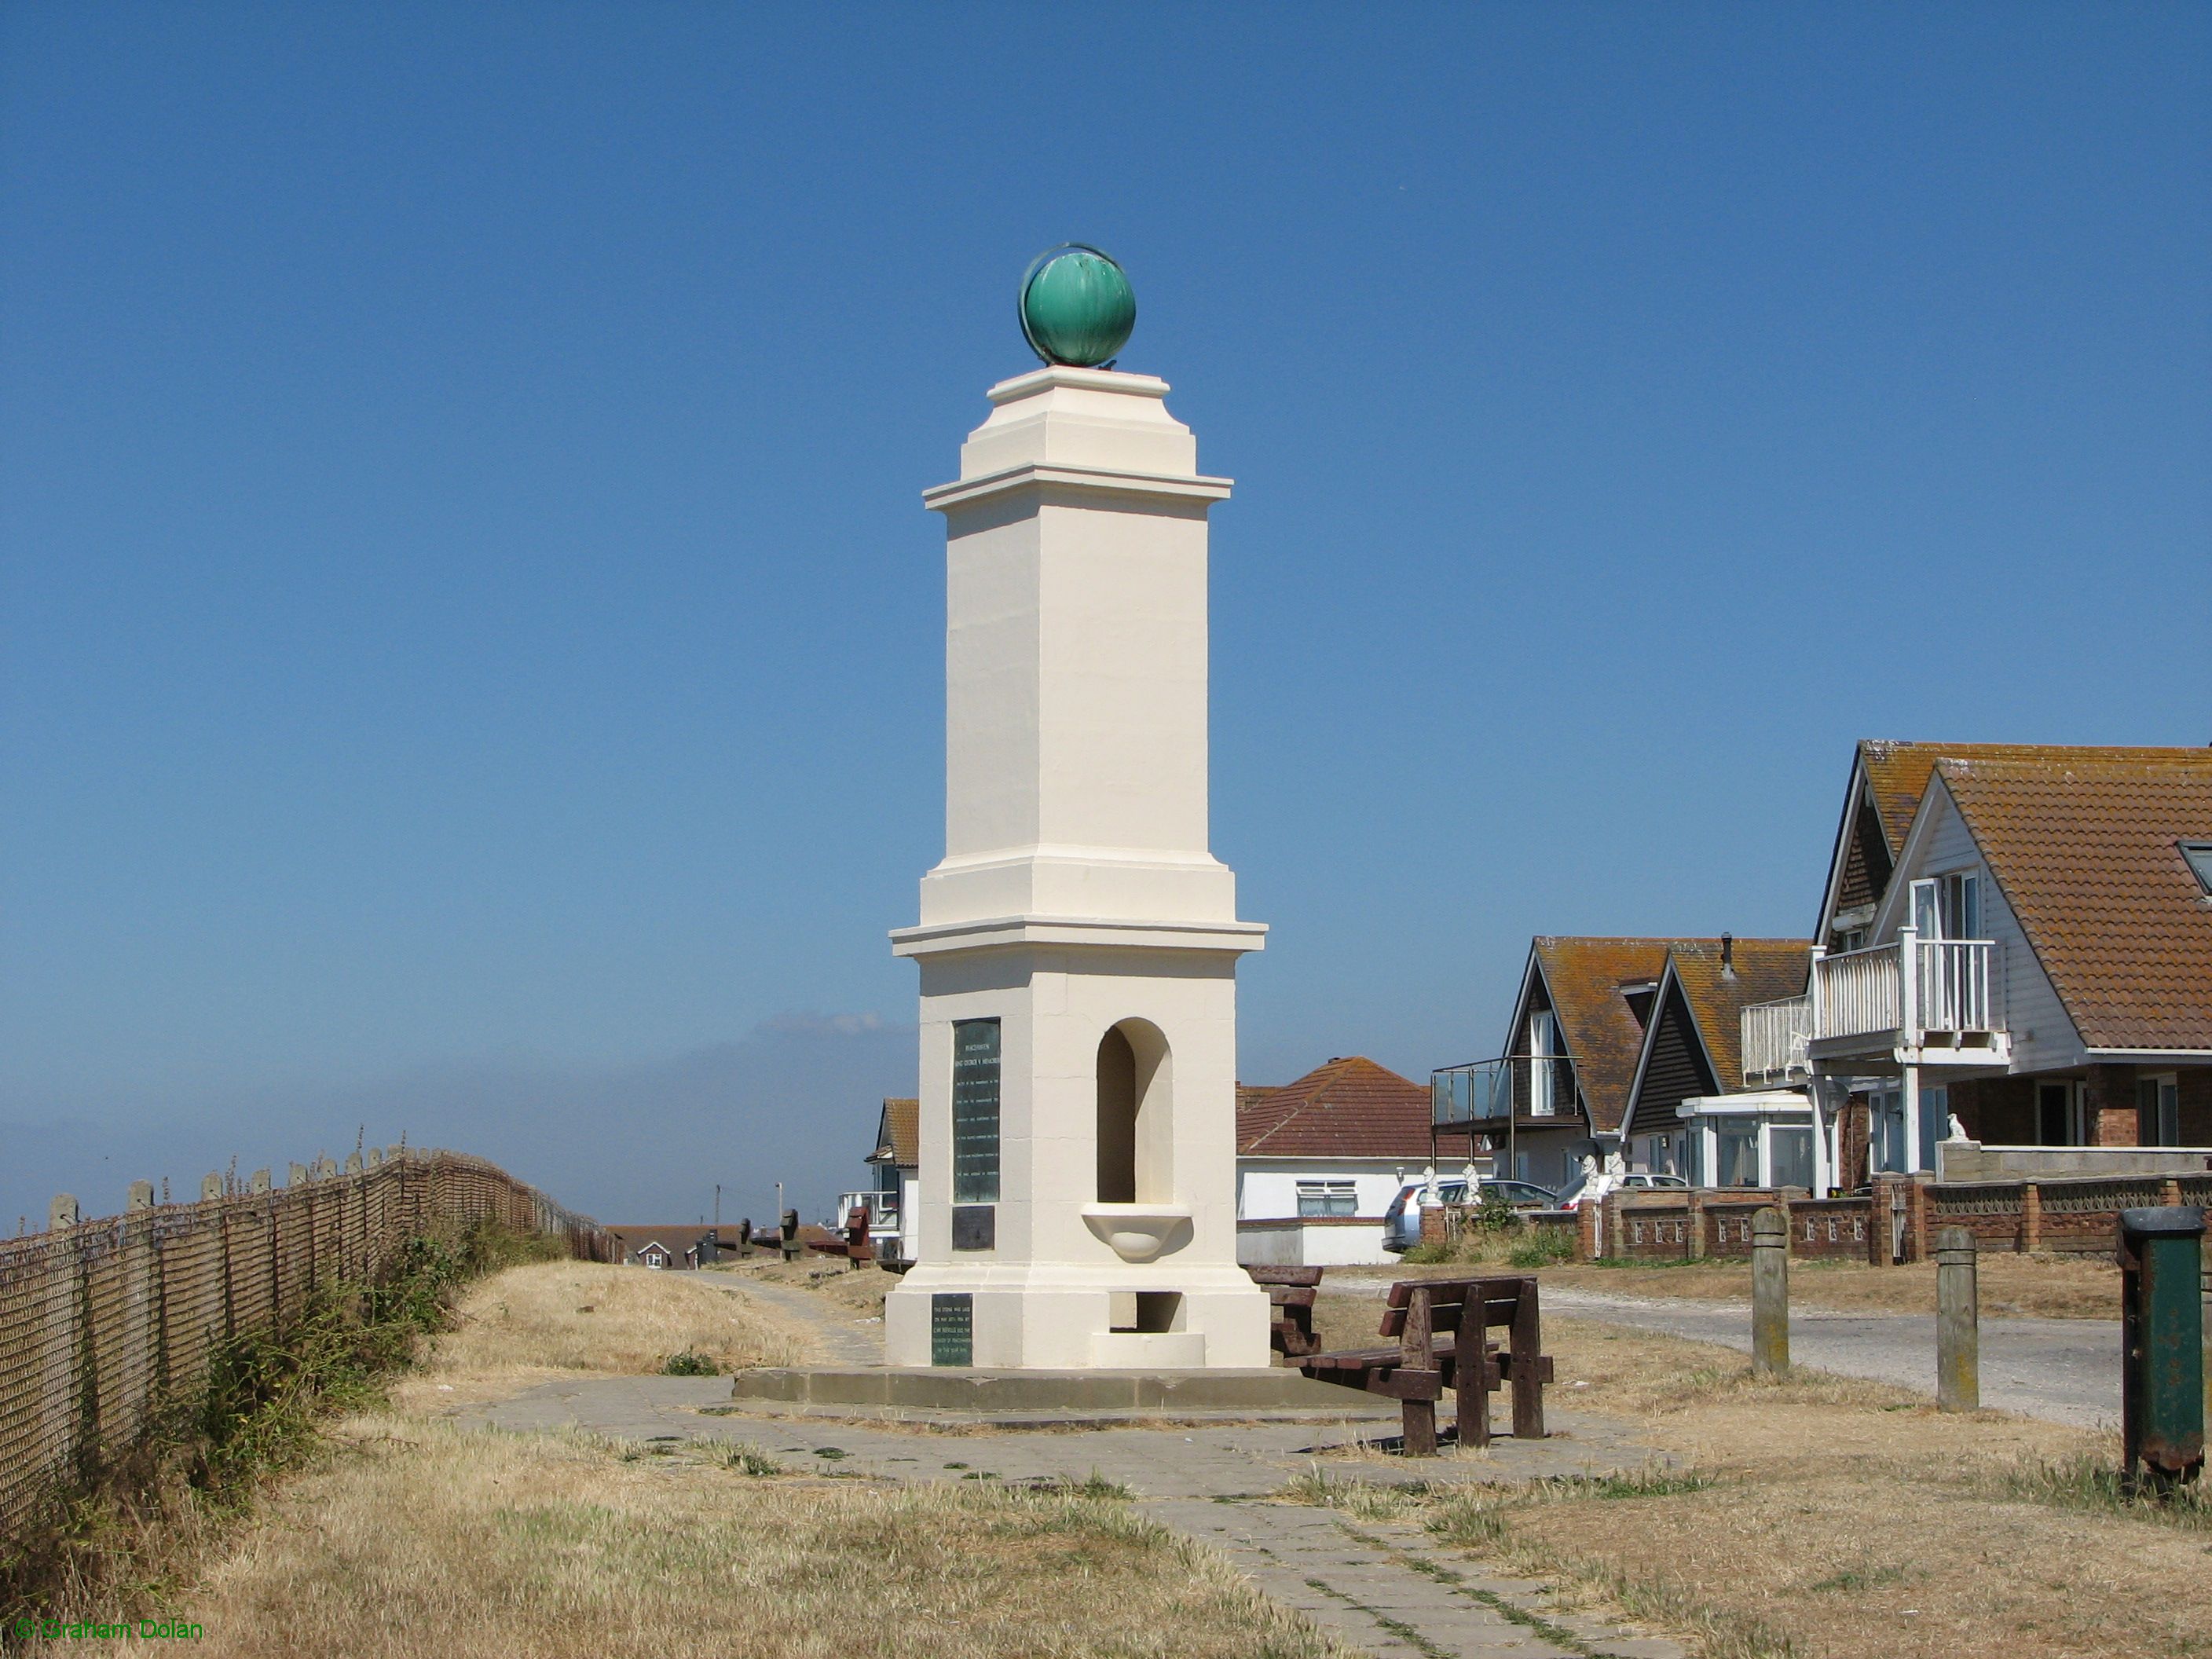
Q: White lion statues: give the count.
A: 4